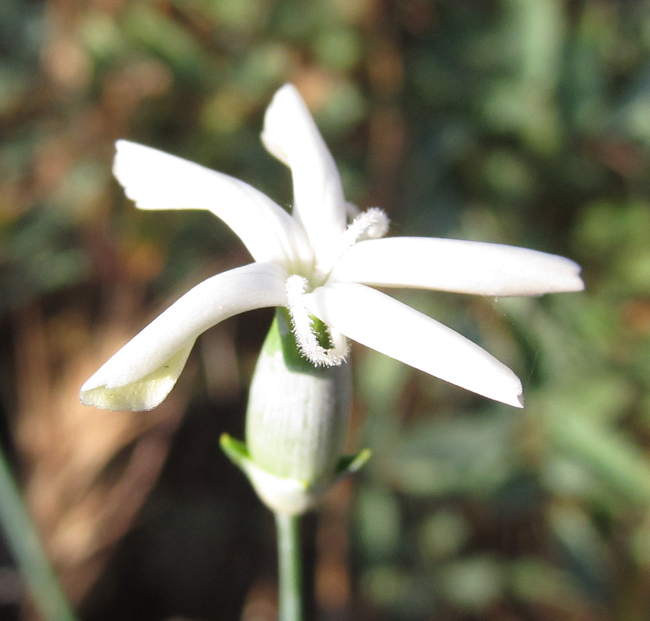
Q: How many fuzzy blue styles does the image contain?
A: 0